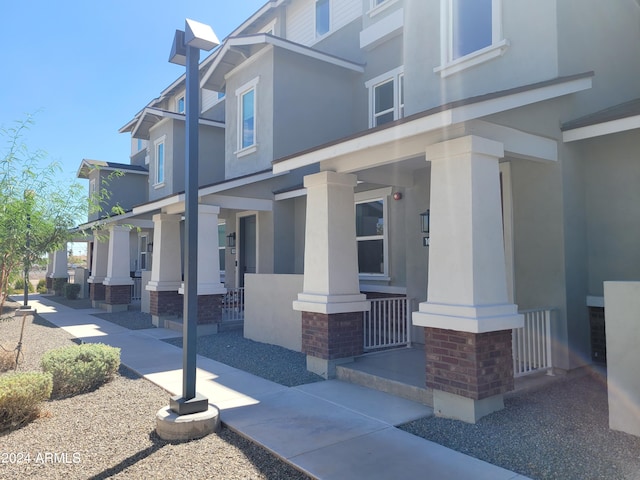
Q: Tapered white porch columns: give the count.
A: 8